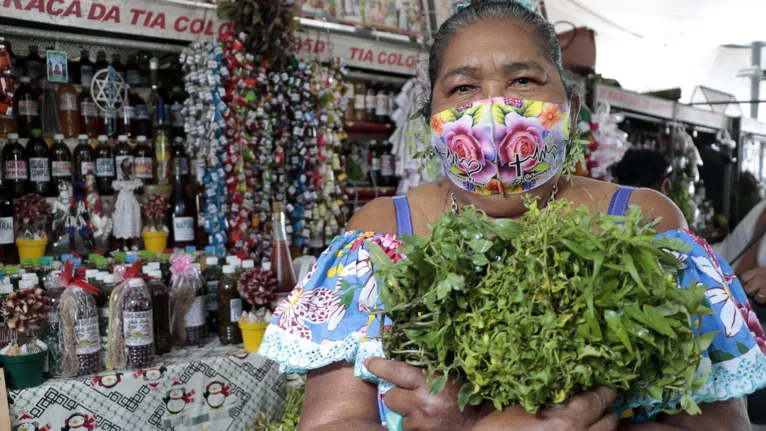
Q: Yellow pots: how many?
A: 3